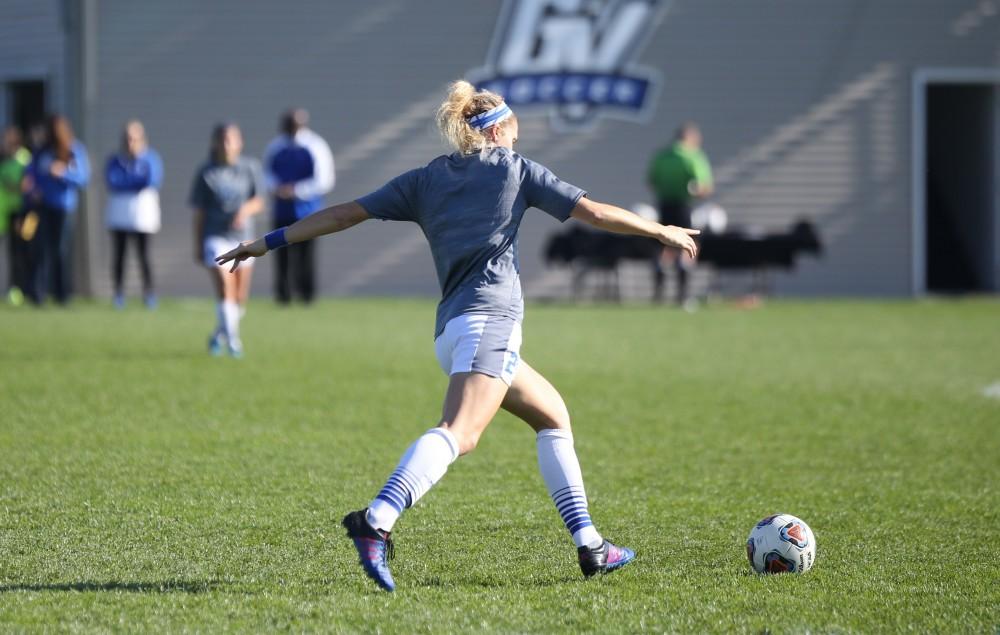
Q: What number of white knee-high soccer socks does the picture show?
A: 4